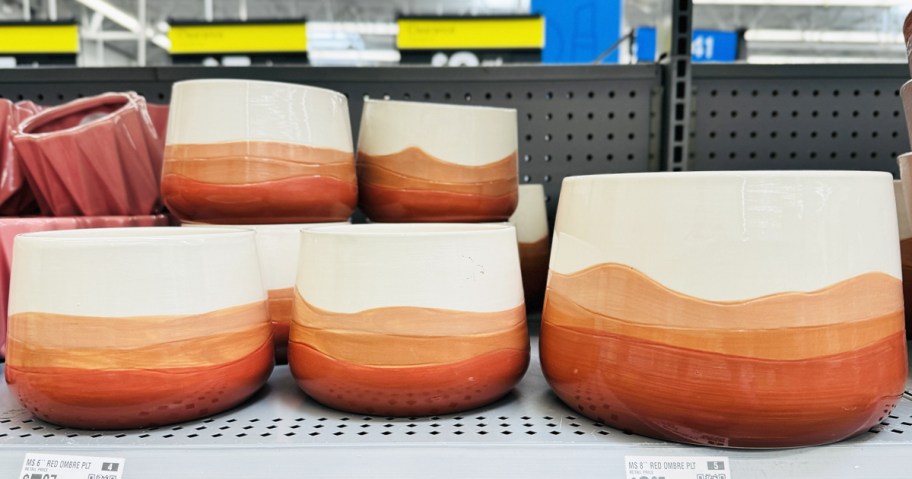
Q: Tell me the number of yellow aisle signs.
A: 3